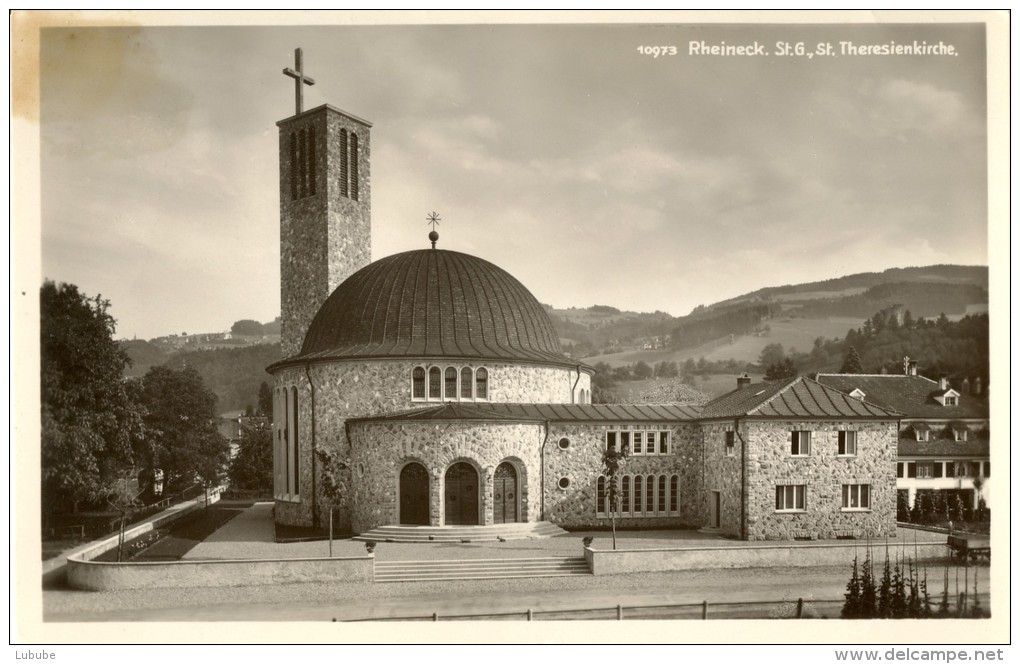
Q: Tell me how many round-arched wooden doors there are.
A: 3